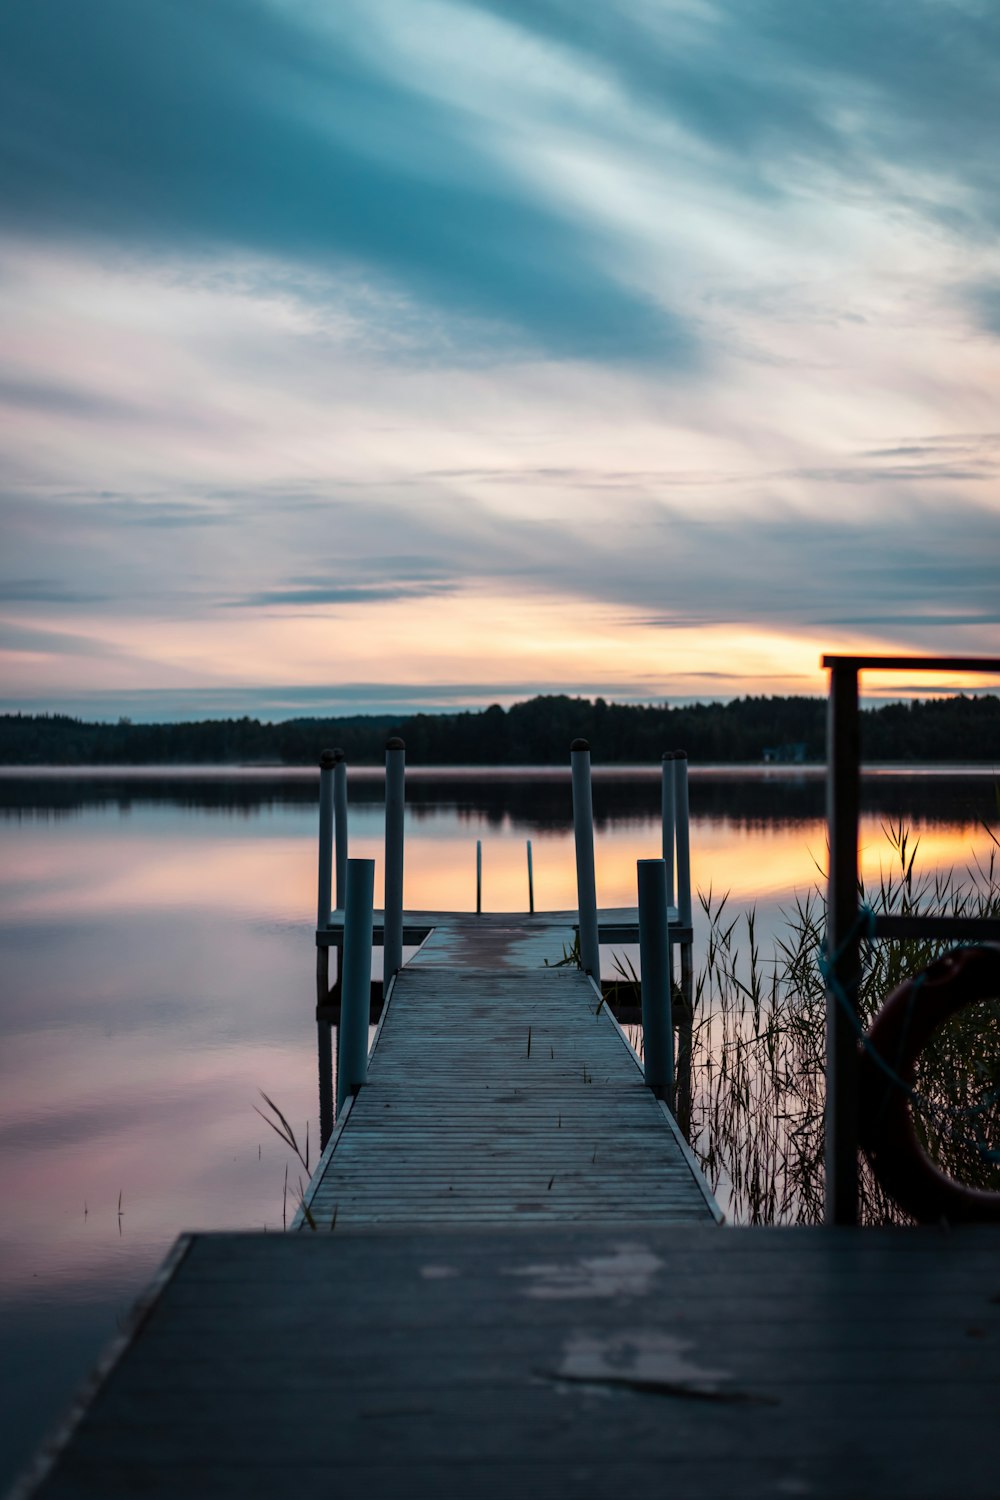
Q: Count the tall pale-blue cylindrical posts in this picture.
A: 8